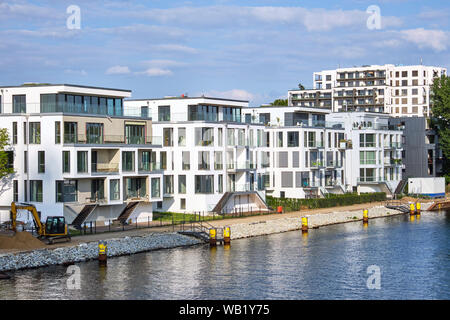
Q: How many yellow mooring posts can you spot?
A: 7